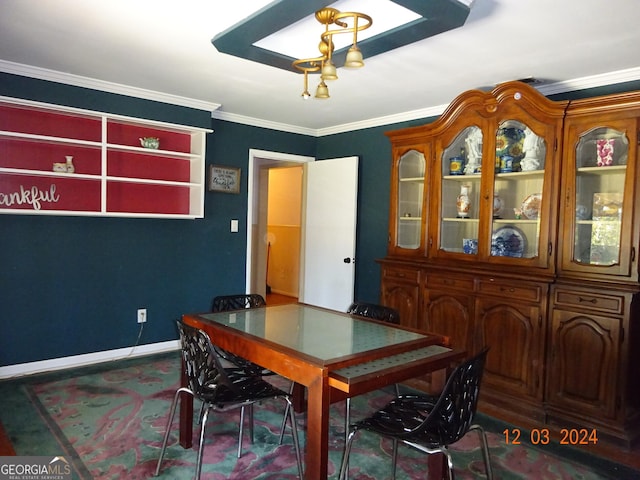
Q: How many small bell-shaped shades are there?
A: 3